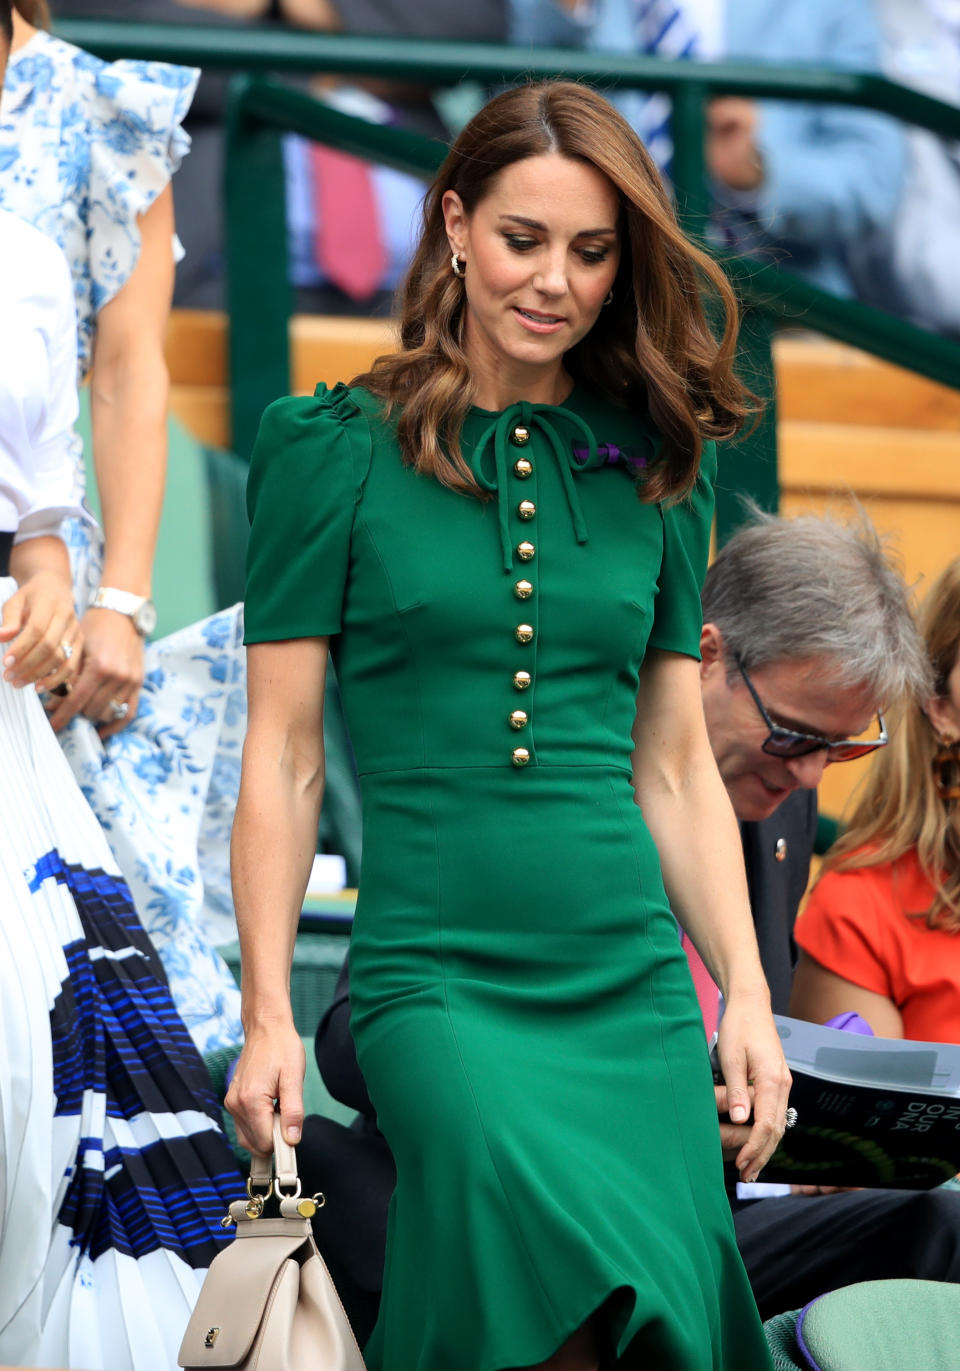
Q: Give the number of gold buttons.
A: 9